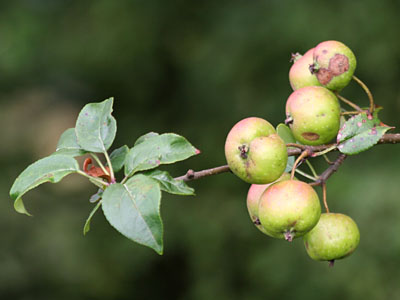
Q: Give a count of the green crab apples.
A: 7